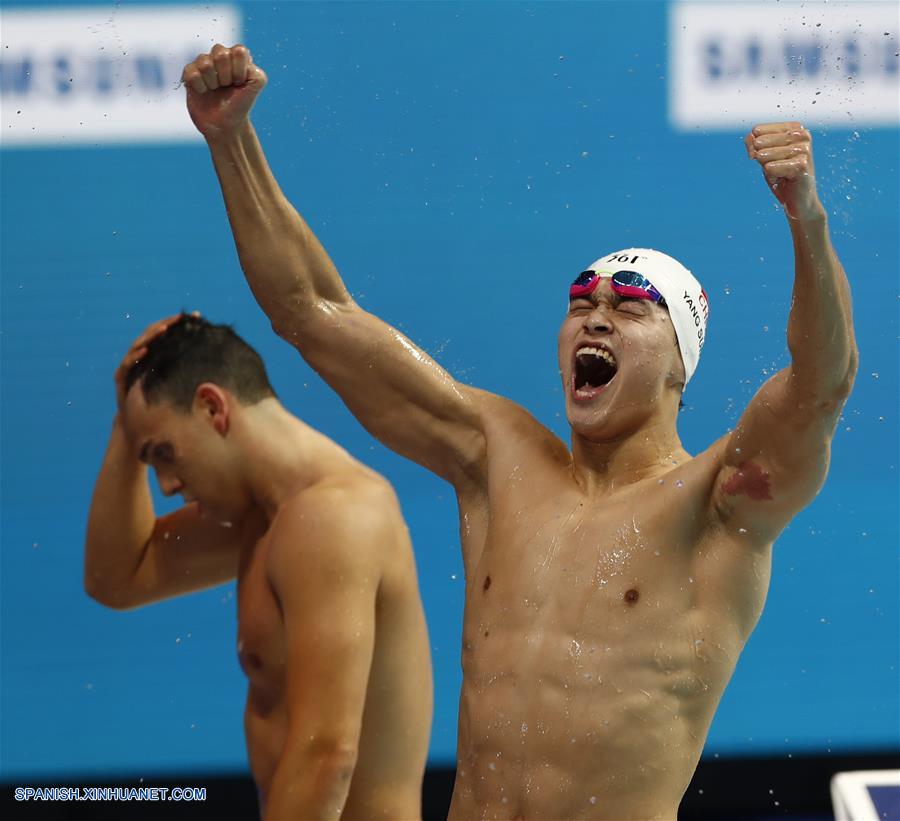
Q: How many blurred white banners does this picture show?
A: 2